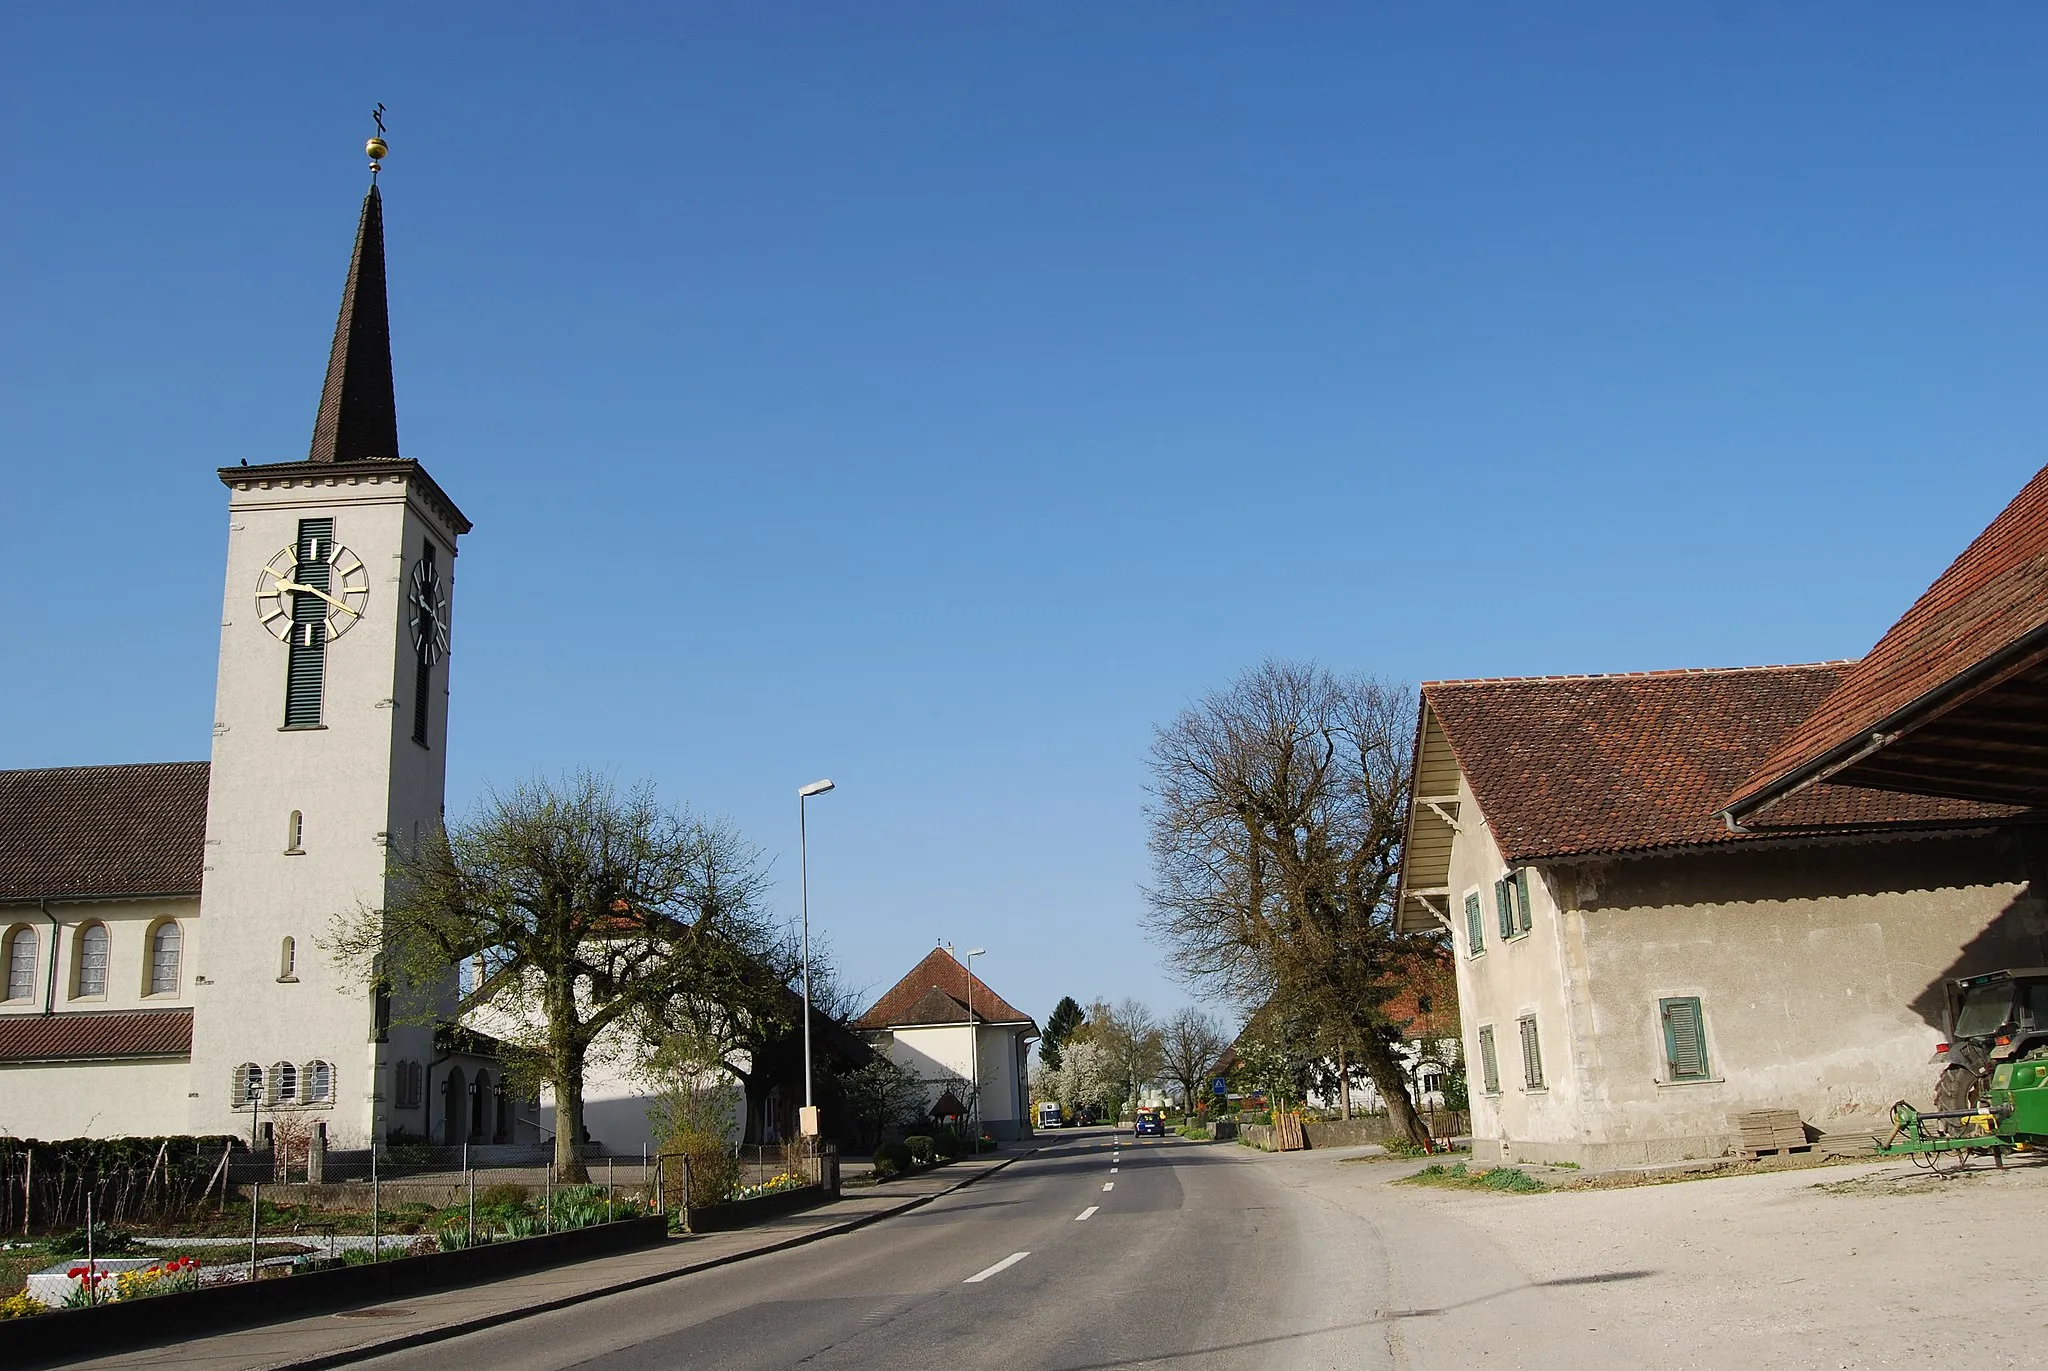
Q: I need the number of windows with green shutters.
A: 5